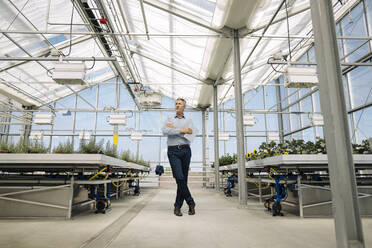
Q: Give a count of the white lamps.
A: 11